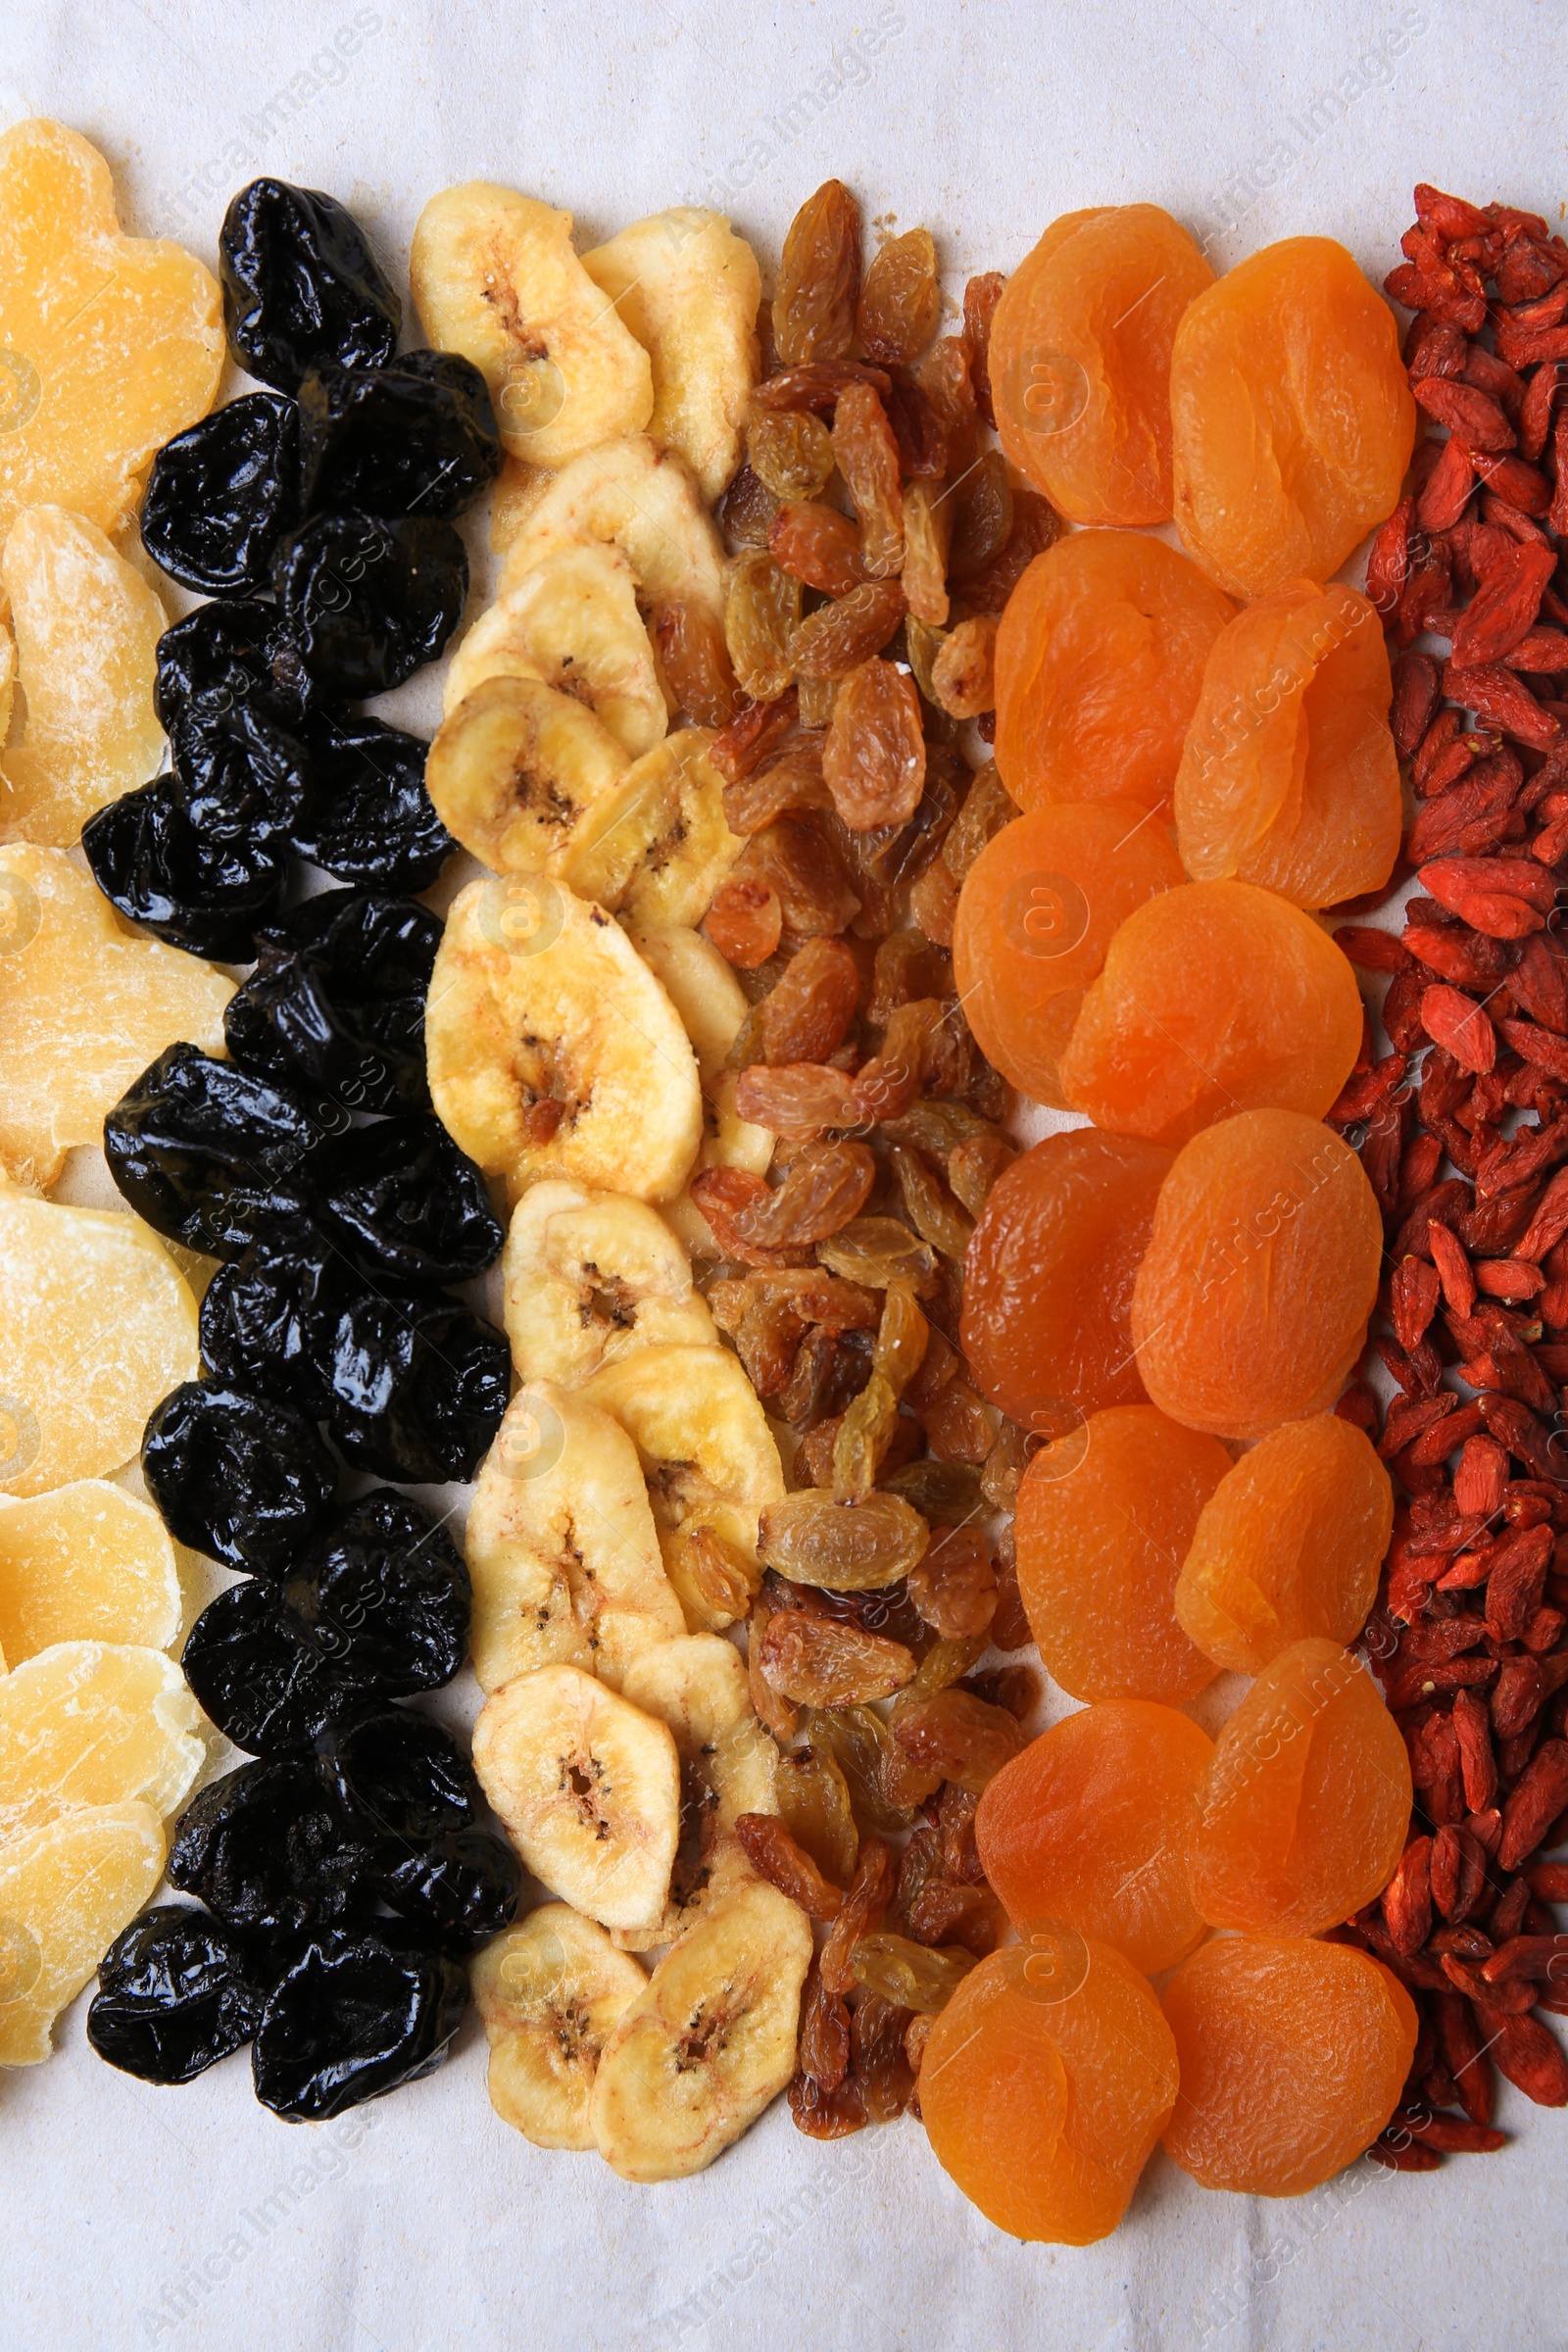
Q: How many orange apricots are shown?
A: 14